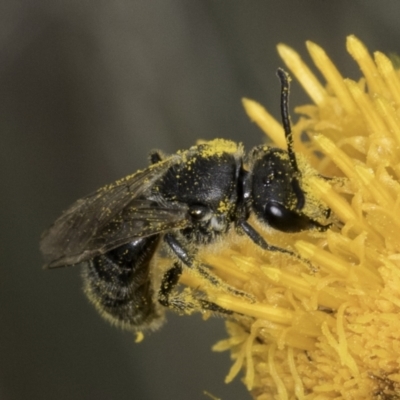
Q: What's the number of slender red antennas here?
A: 0